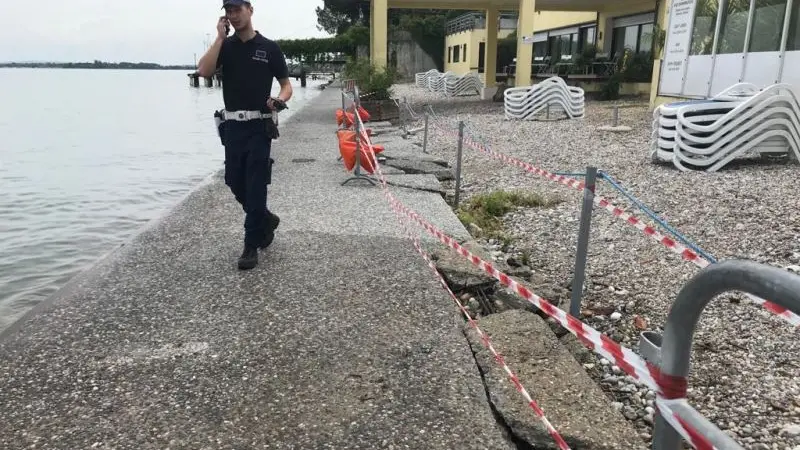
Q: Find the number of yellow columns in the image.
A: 3